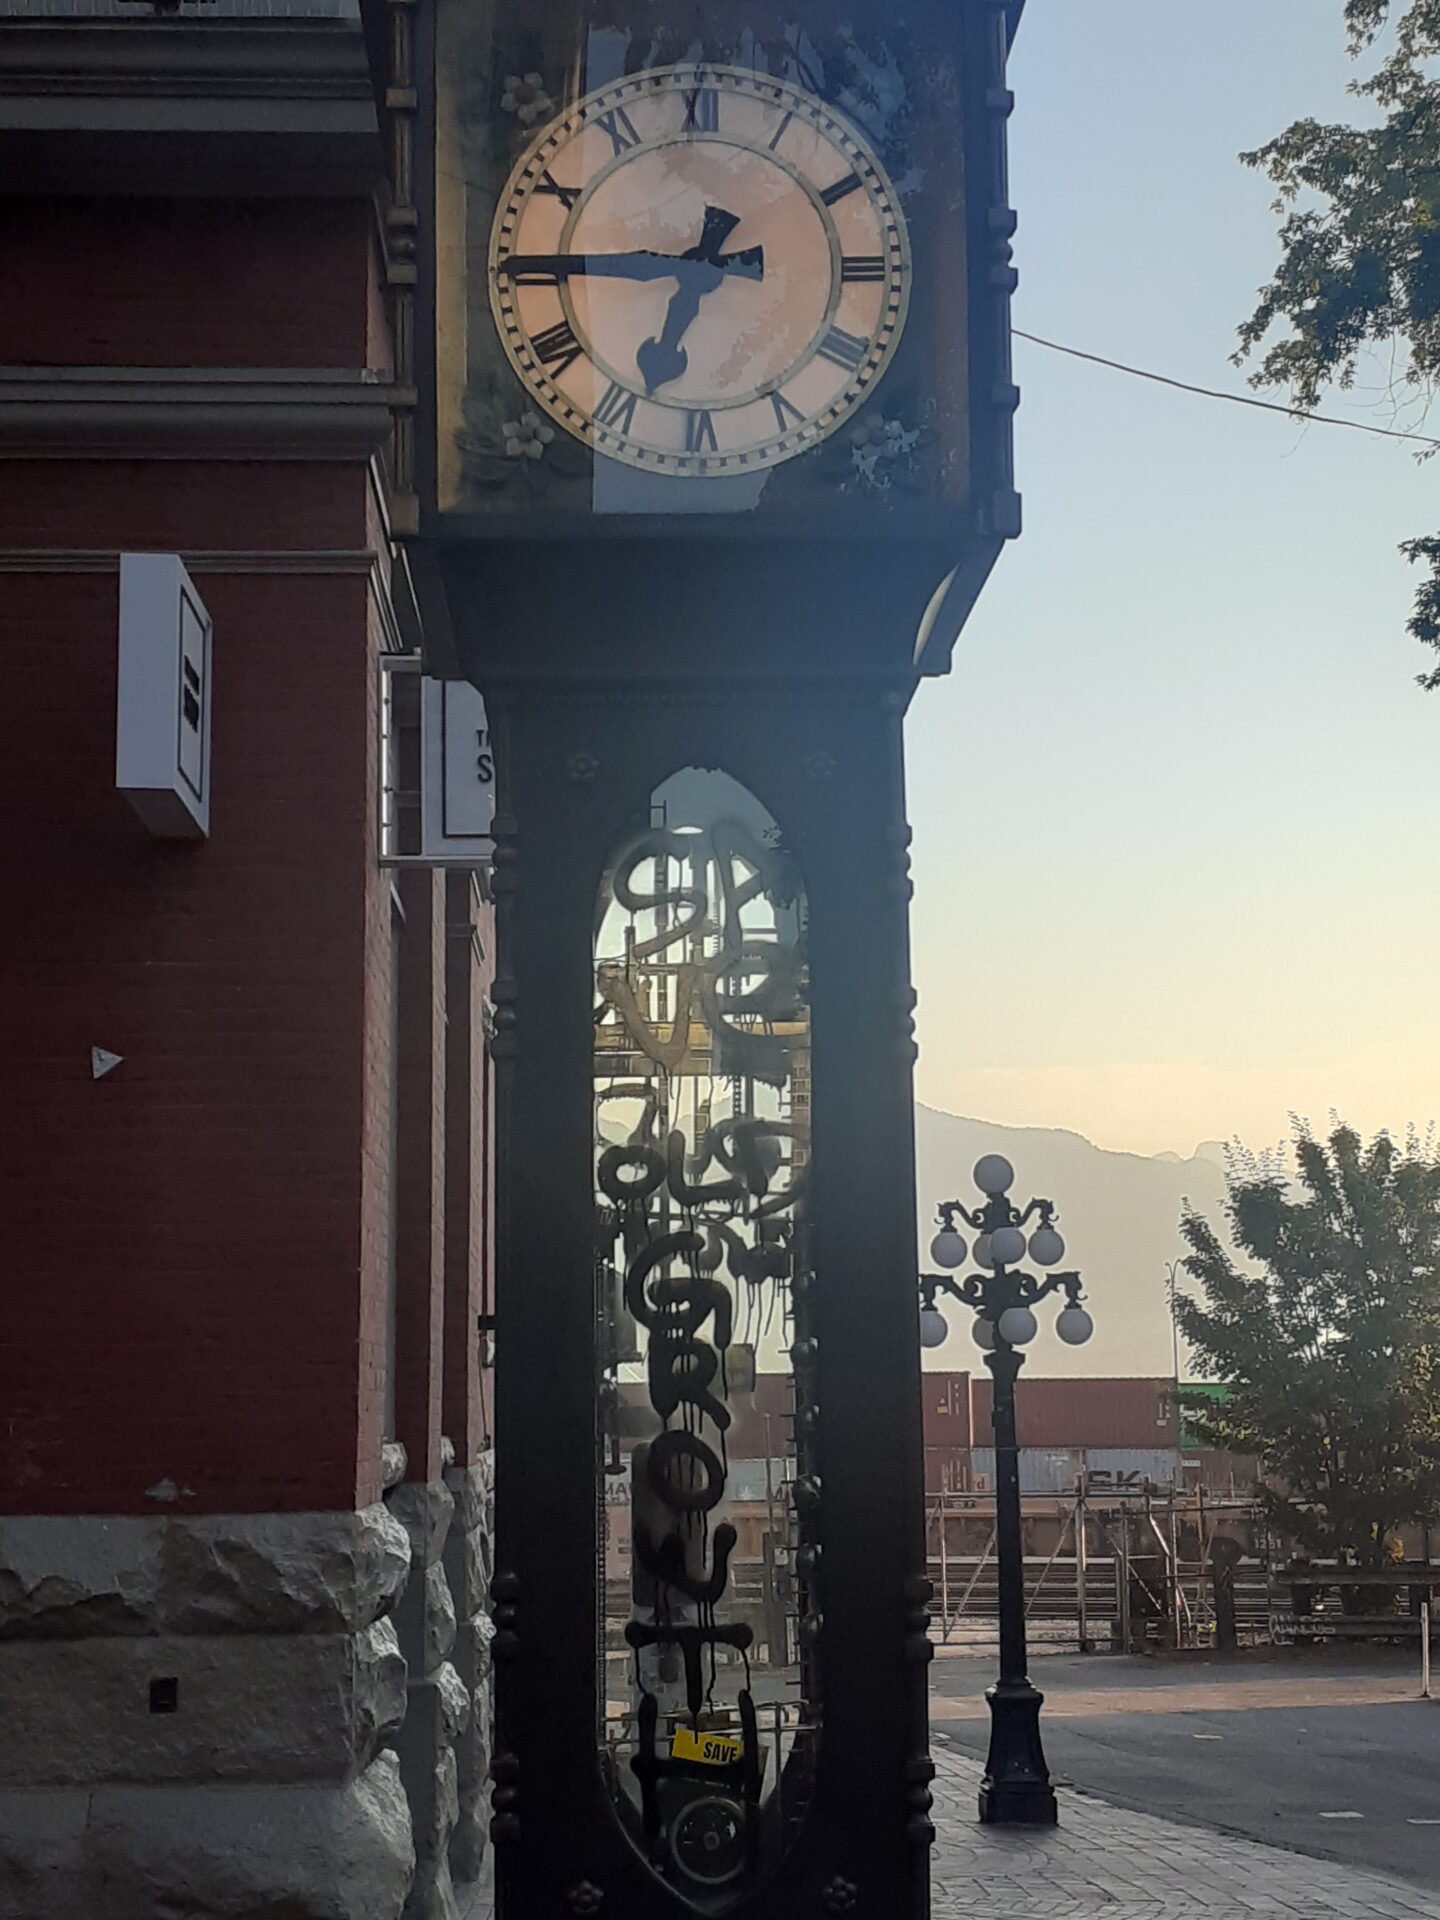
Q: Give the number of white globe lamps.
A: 9